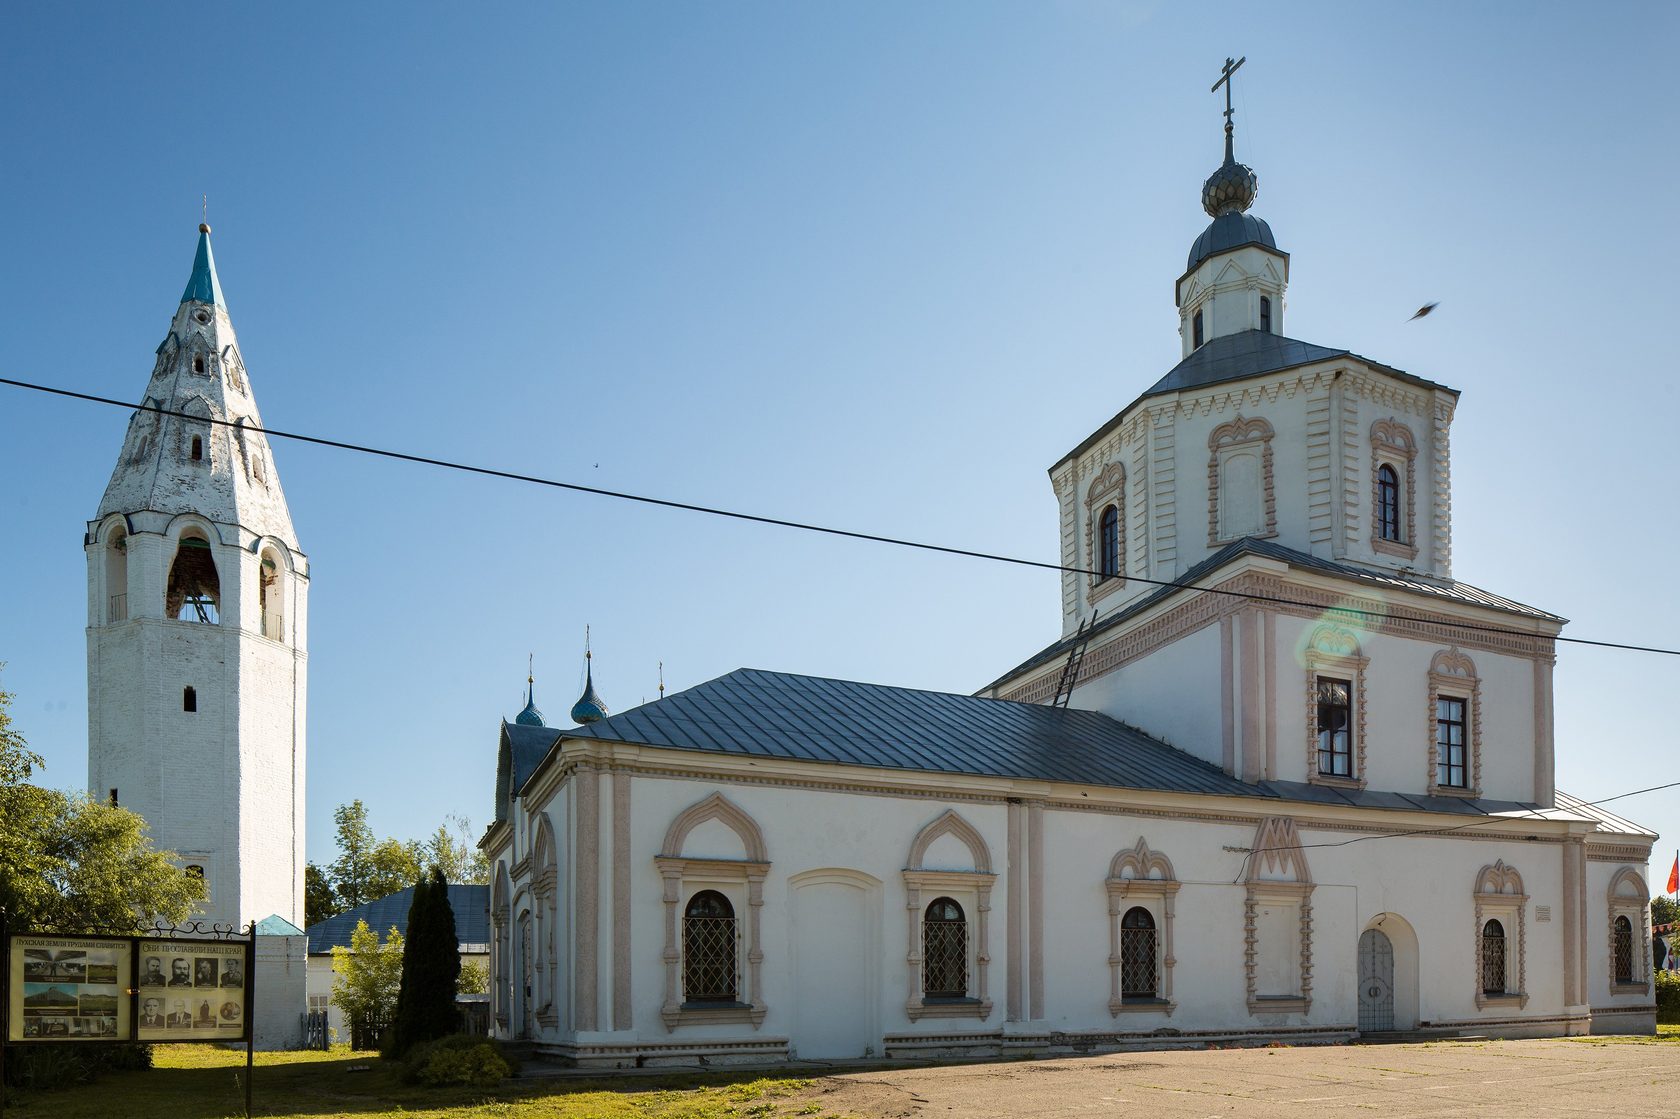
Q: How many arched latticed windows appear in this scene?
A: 5